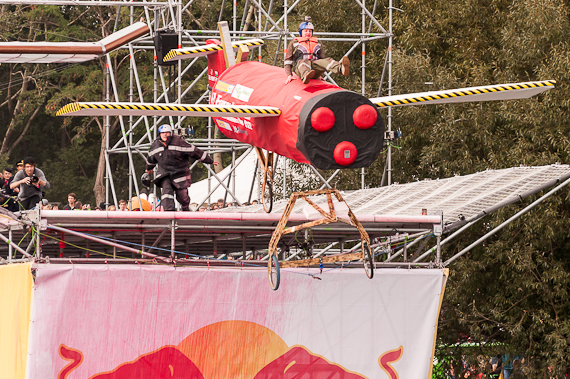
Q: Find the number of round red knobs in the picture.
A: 3